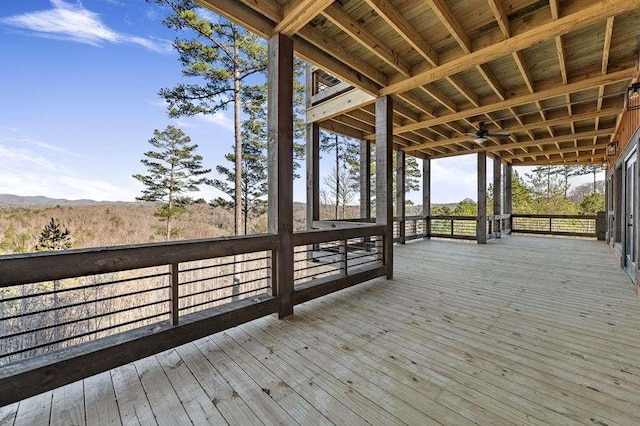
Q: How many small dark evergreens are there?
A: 1